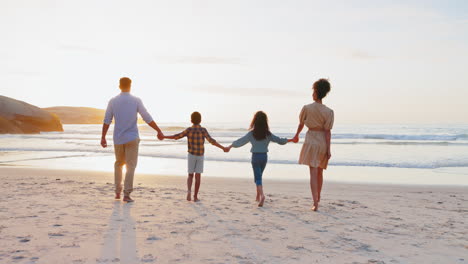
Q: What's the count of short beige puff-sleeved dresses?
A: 1